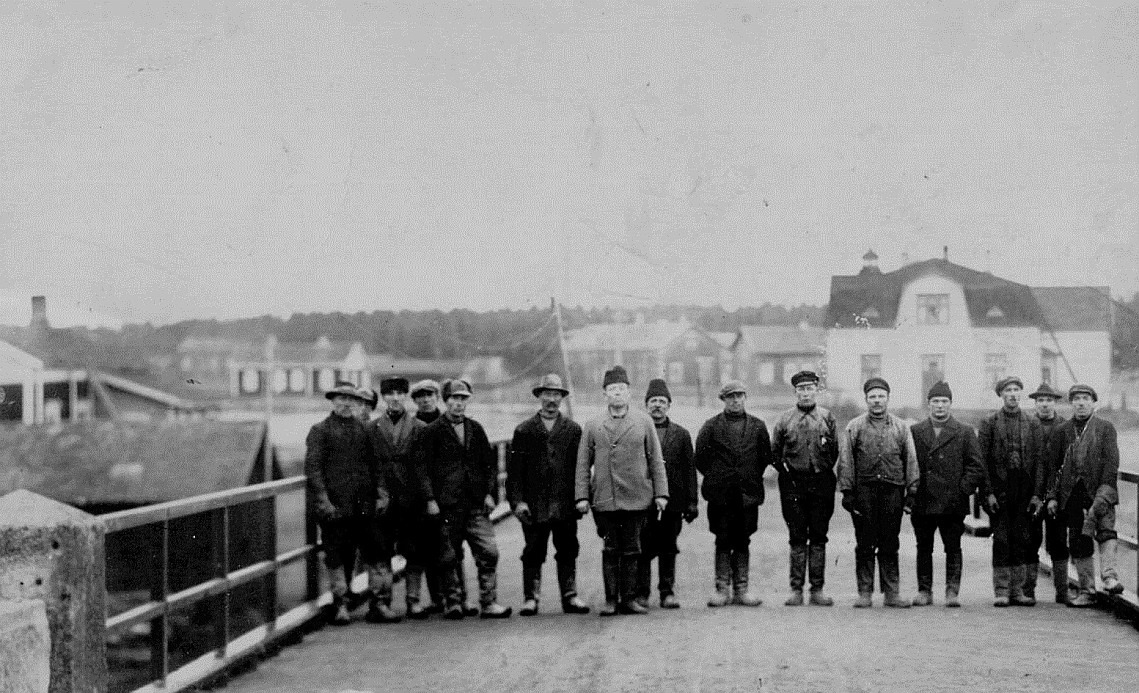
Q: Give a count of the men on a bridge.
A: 15